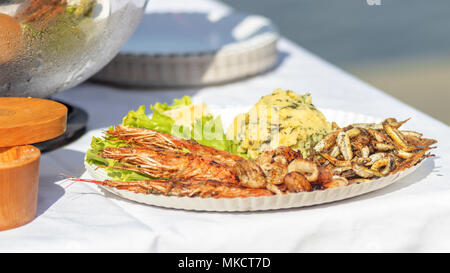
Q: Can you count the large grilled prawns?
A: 3